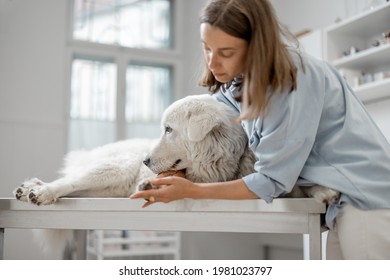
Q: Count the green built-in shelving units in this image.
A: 0